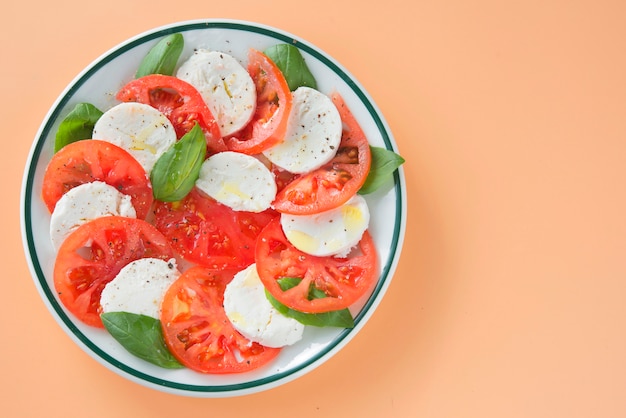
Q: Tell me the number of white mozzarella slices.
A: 8